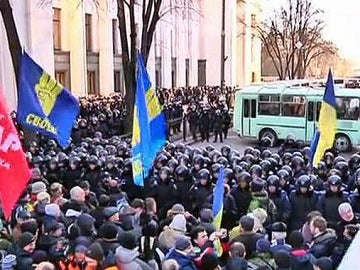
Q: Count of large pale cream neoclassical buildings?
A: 1